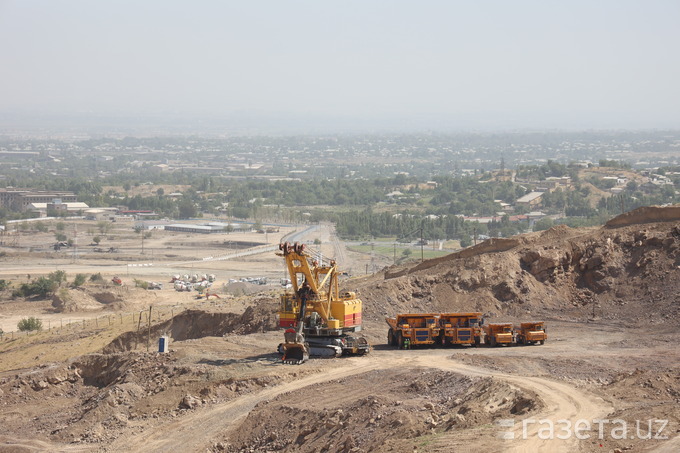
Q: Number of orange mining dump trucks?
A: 4